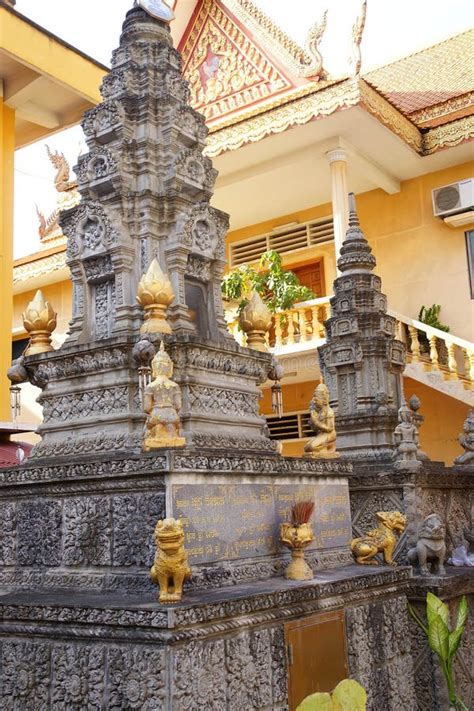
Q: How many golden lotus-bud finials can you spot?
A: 3